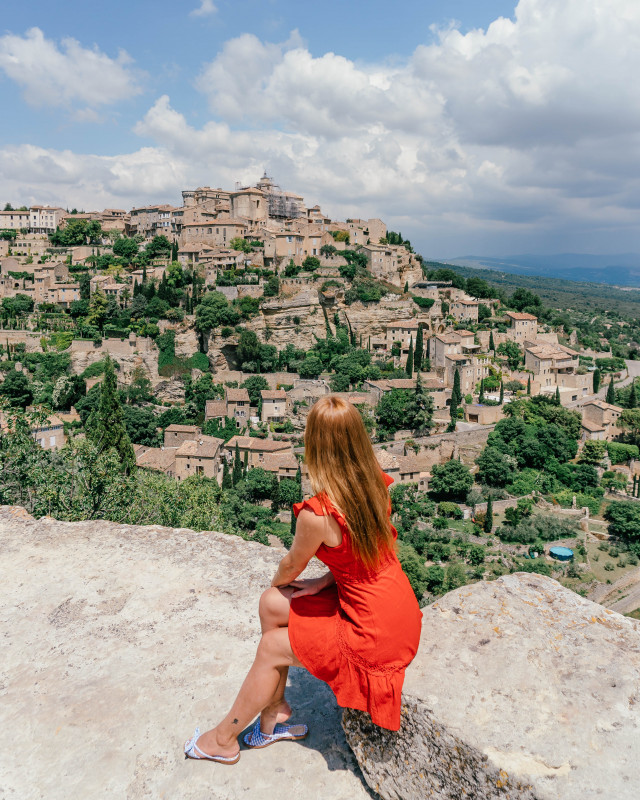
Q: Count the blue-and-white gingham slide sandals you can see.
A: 2